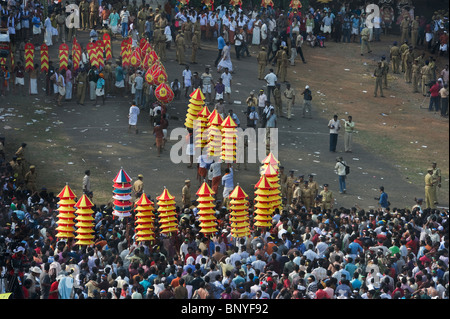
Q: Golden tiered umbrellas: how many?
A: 14